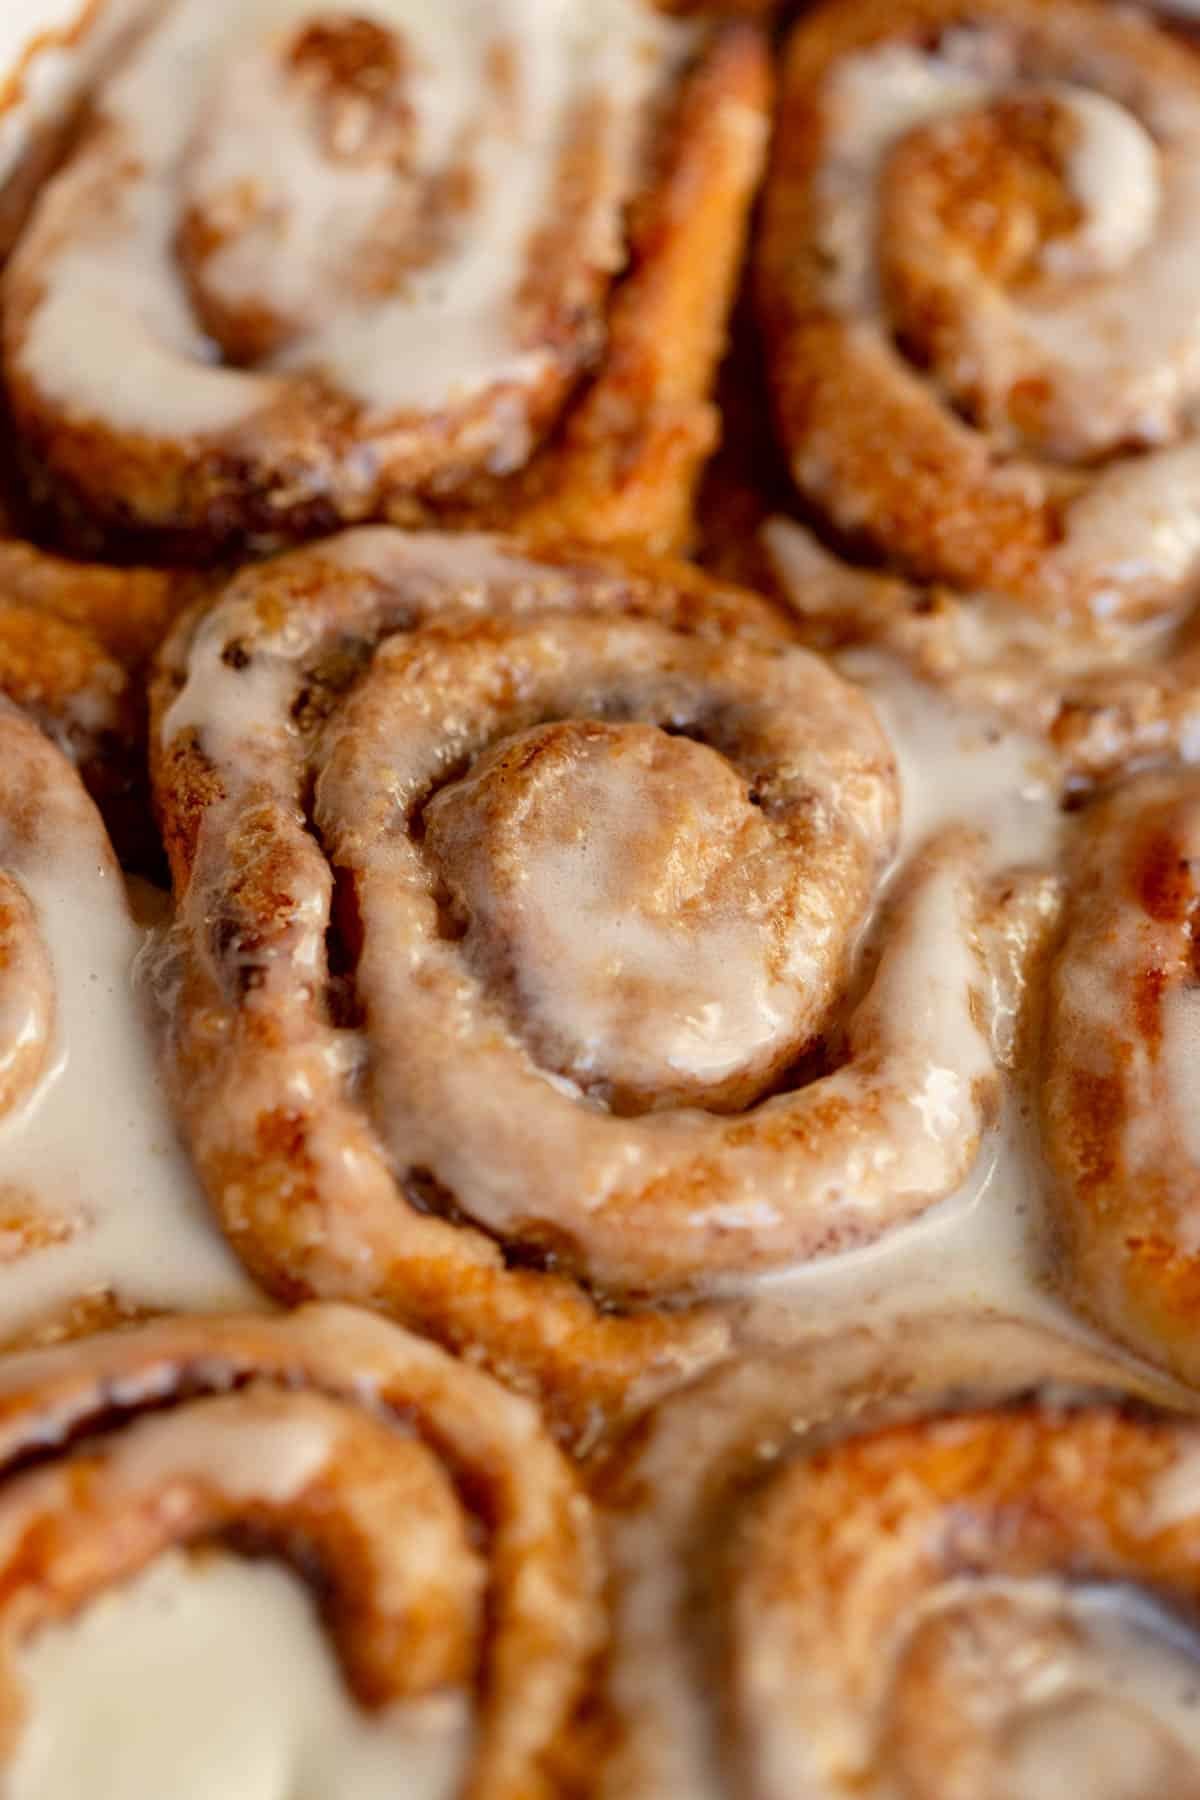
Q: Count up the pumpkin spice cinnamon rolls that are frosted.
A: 7